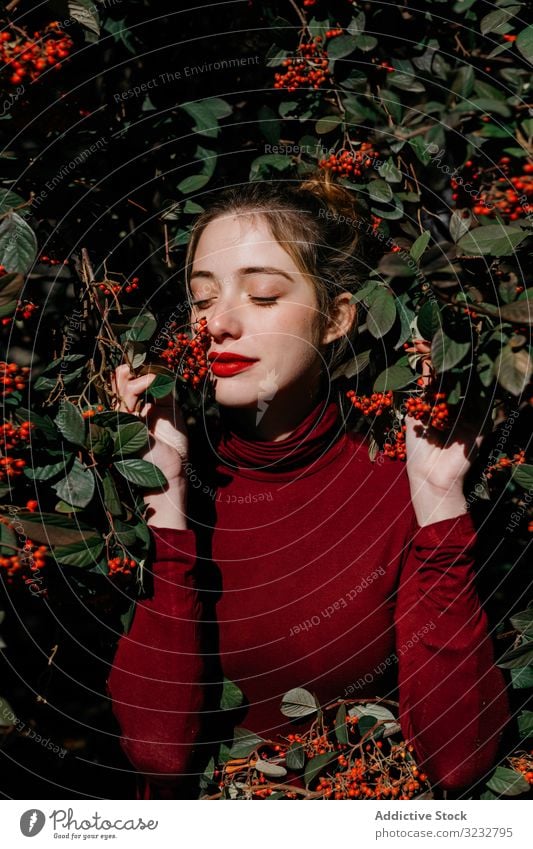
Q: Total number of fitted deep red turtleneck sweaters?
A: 1